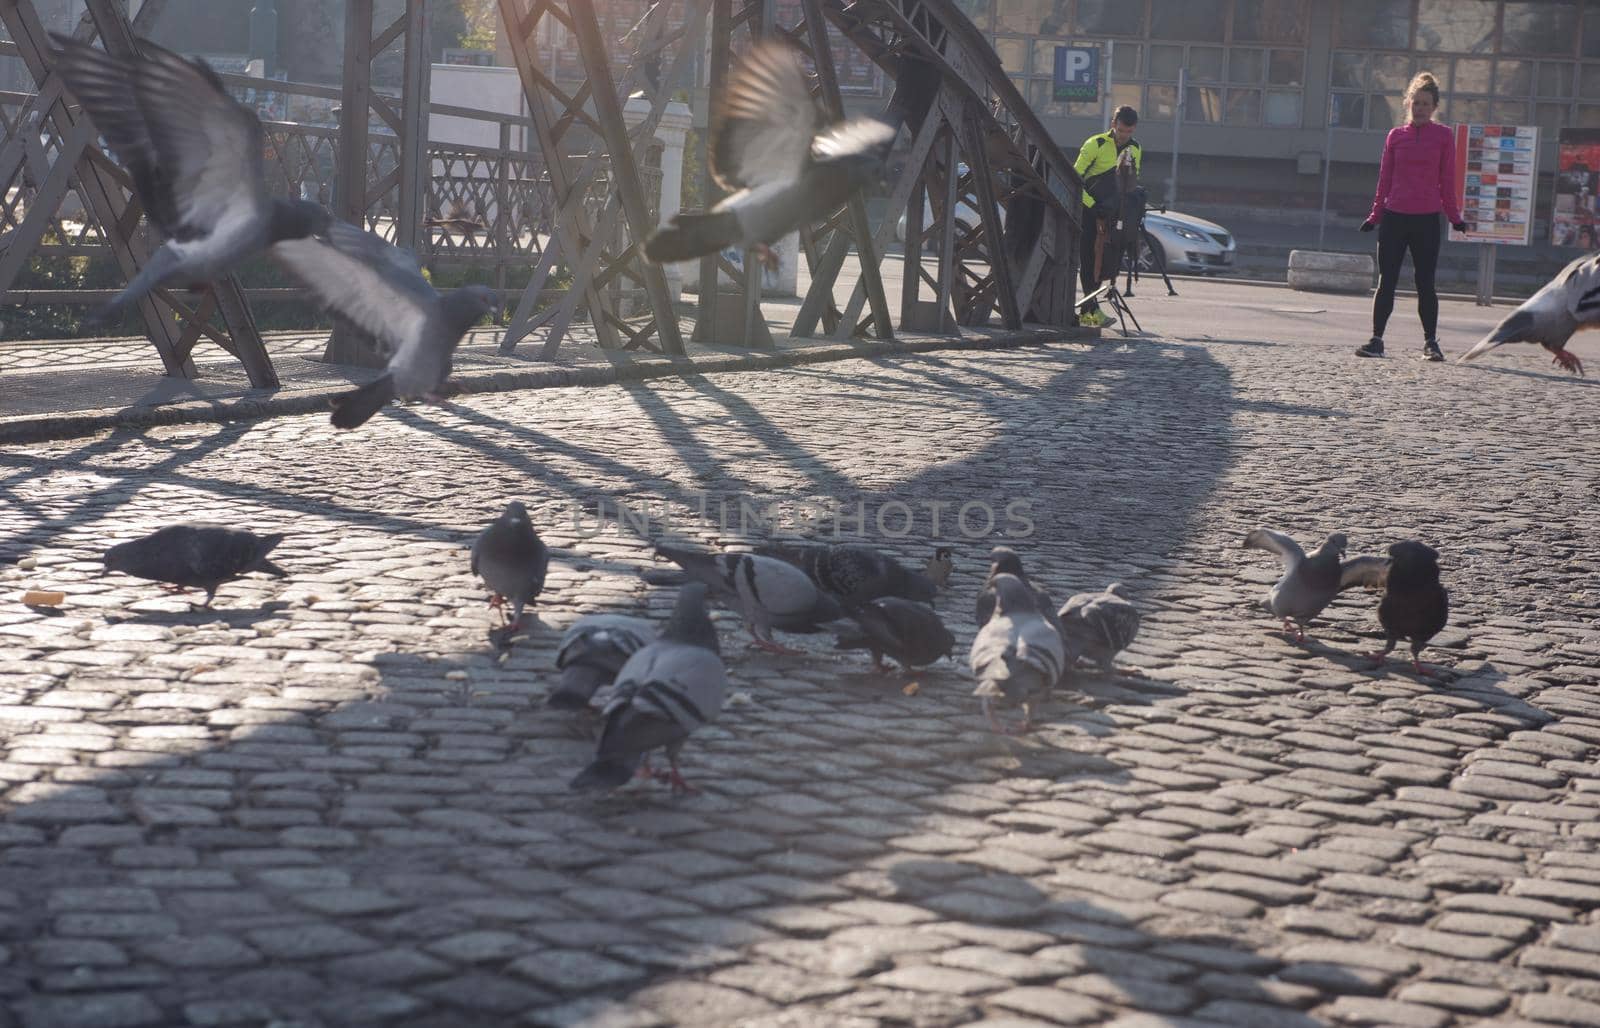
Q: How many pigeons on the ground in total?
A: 12